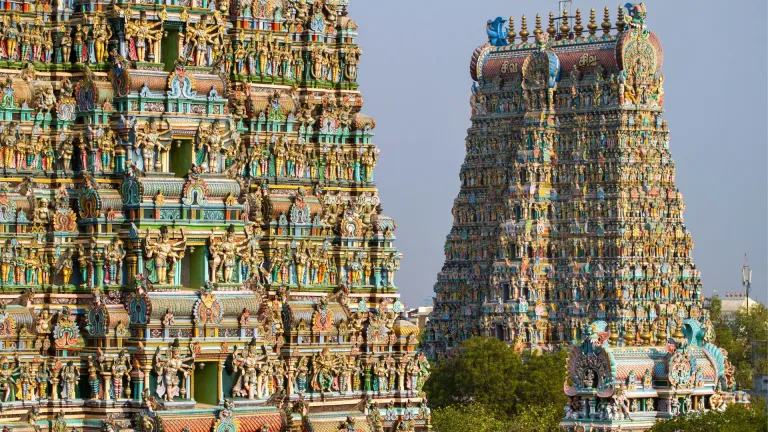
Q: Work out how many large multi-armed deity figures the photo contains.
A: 8